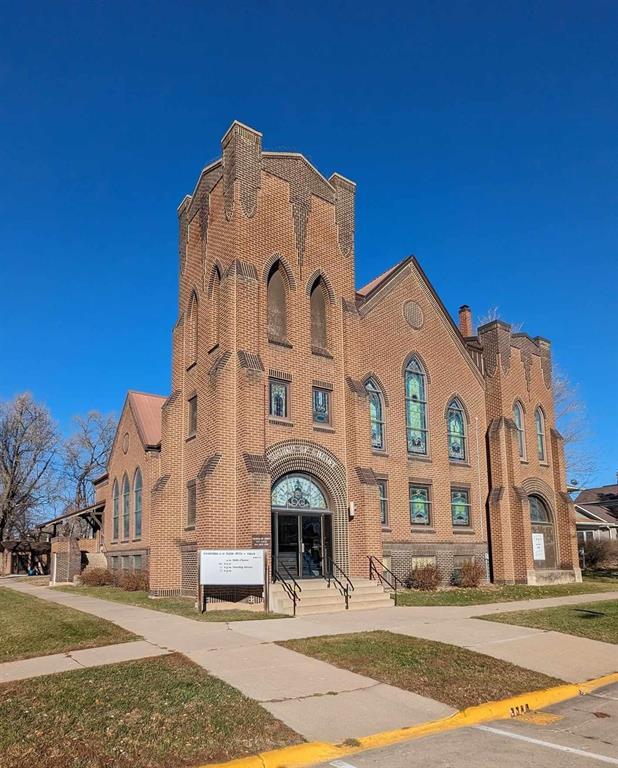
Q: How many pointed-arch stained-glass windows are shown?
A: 8